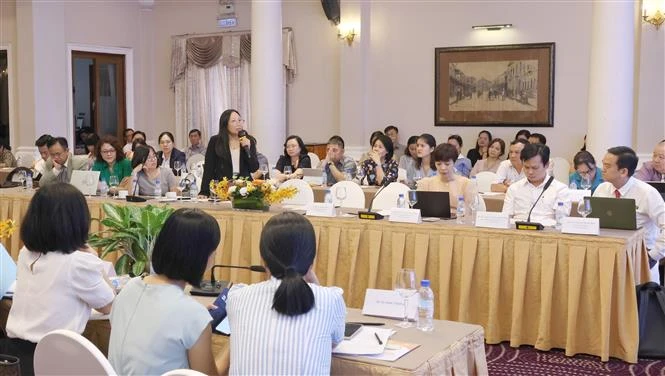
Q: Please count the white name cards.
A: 5